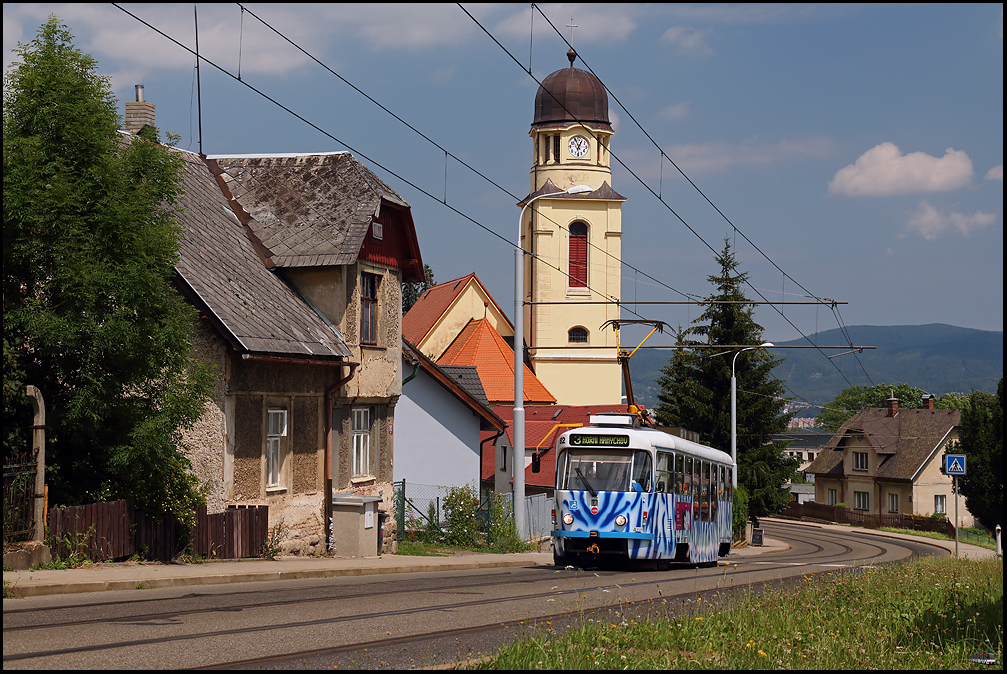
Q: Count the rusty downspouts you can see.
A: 1